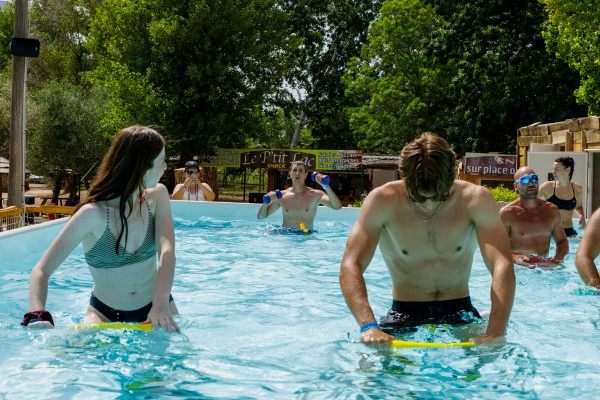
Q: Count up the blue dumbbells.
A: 2